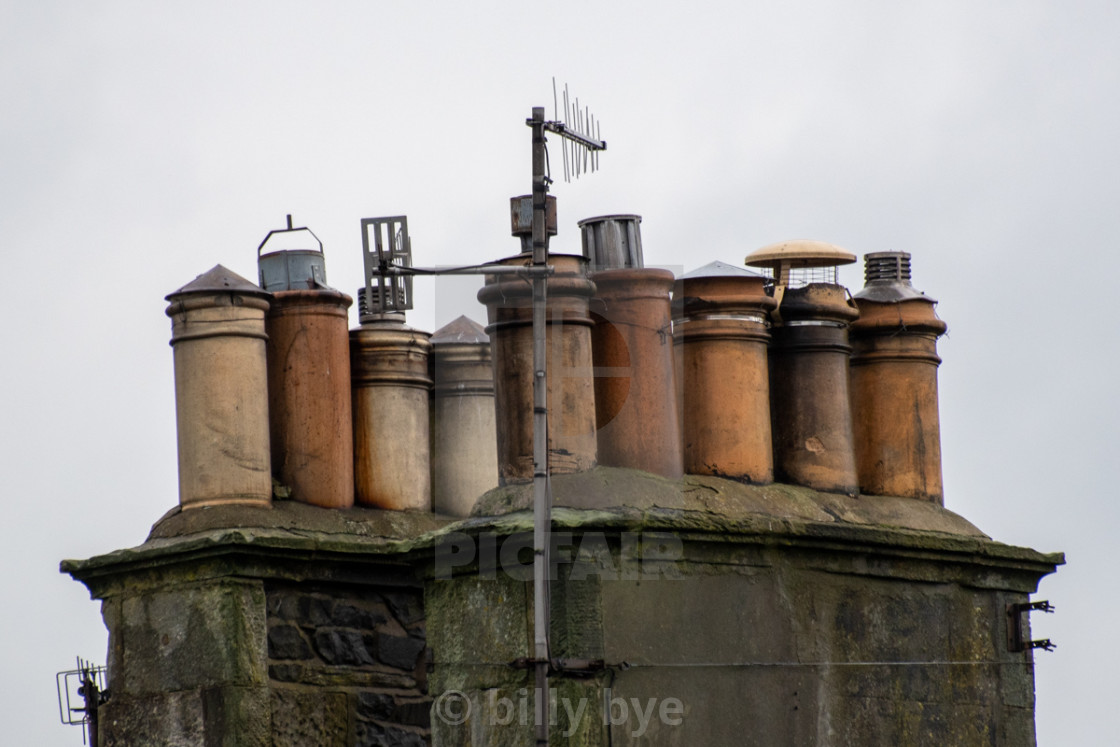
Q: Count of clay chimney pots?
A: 9